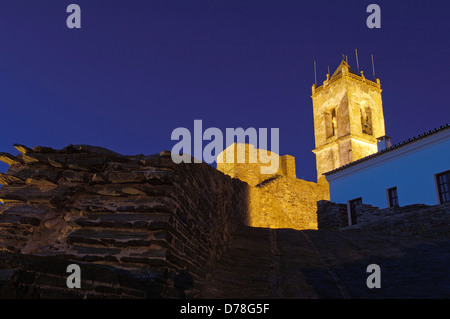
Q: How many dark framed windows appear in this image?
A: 3